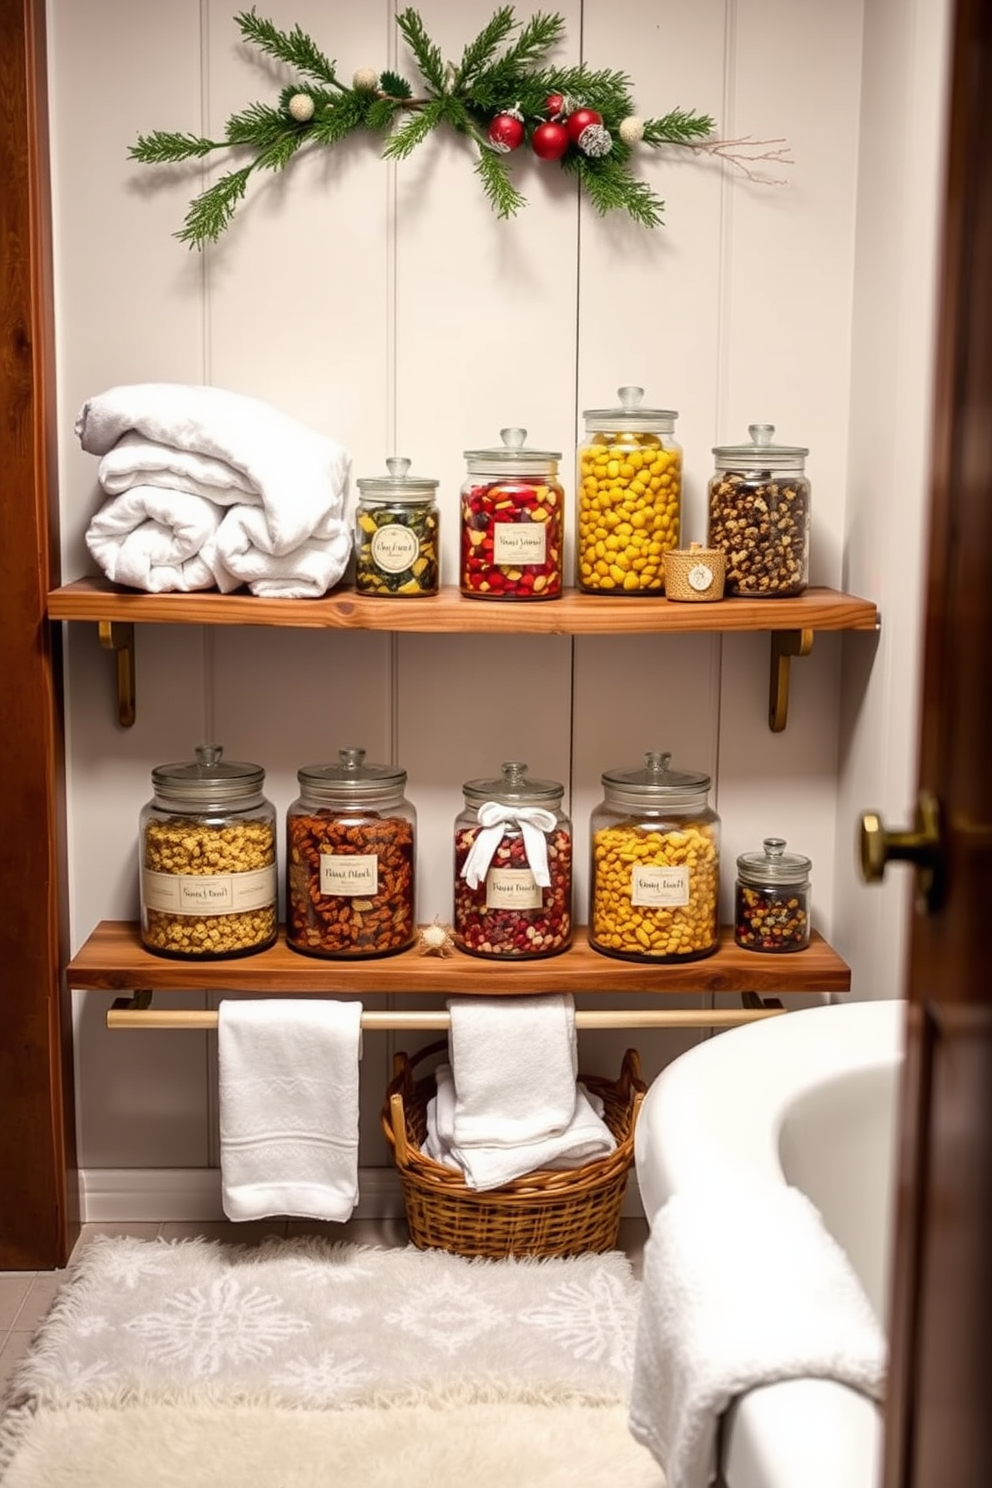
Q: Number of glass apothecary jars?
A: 9